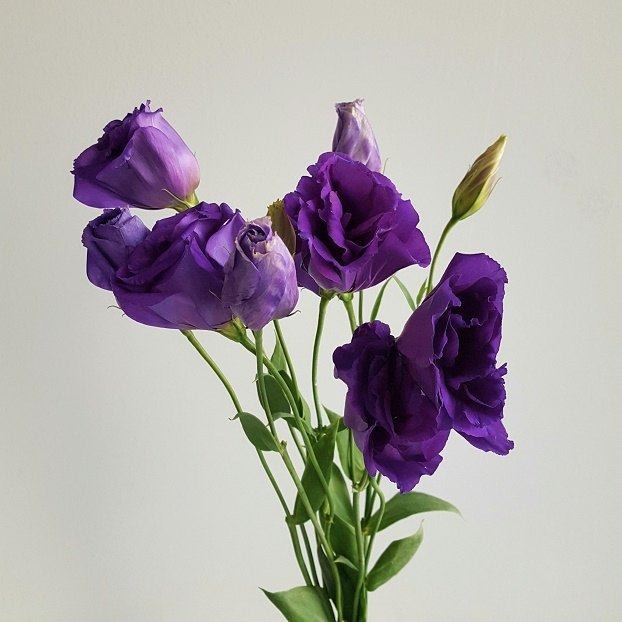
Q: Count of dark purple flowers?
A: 3